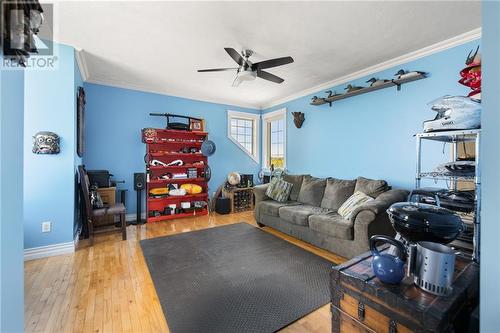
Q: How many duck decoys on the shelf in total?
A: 5